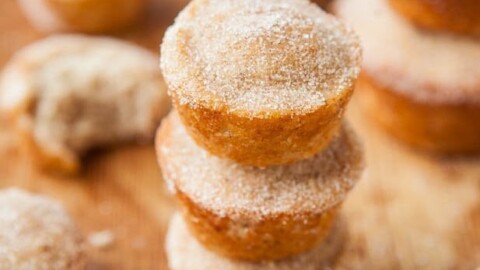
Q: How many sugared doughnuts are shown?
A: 8